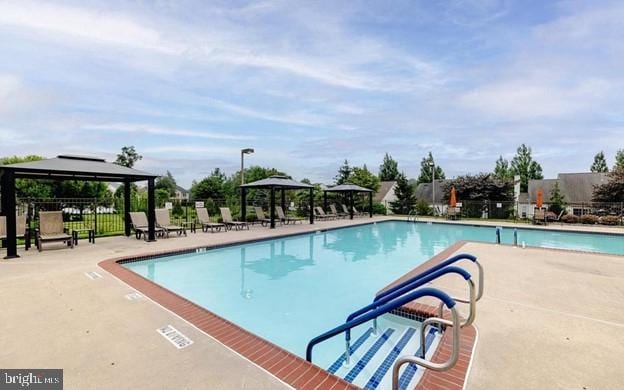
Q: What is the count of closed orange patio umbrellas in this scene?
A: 2